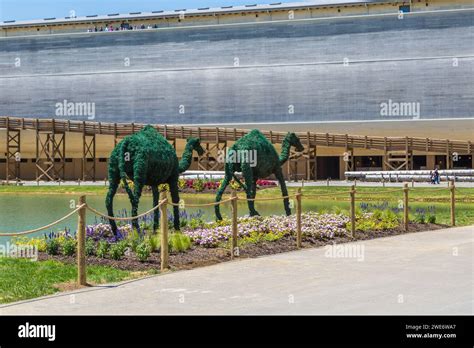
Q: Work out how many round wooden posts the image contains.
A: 7